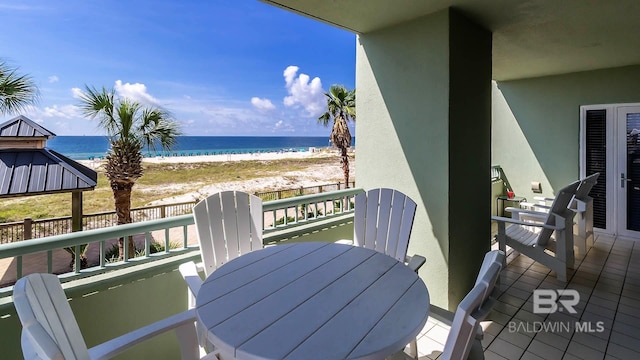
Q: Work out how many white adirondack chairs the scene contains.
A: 6